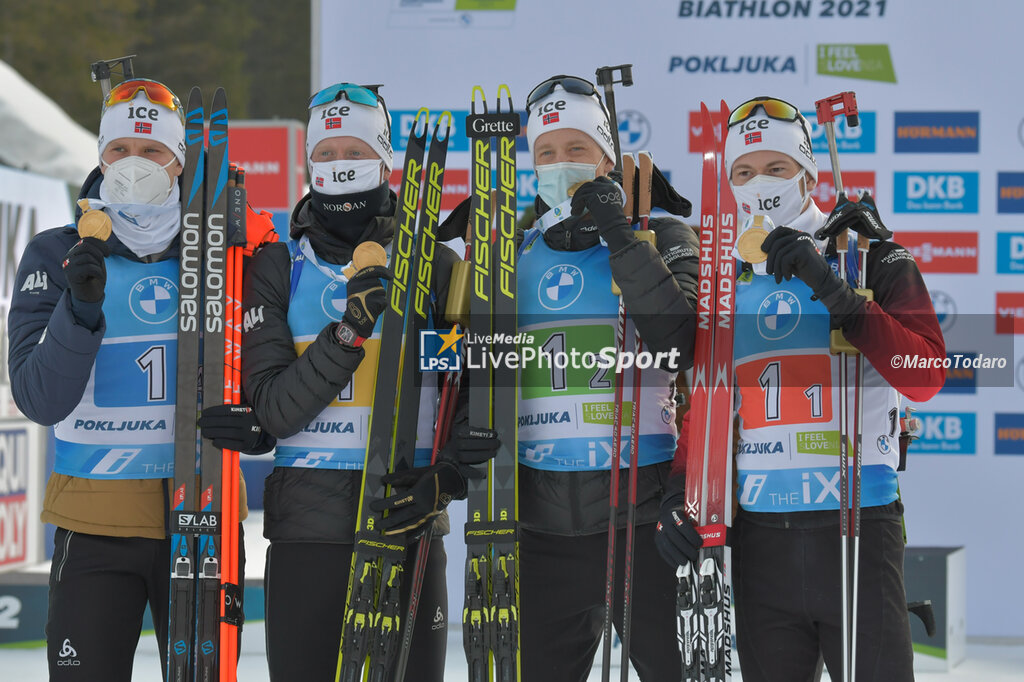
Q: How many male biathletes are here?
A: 4